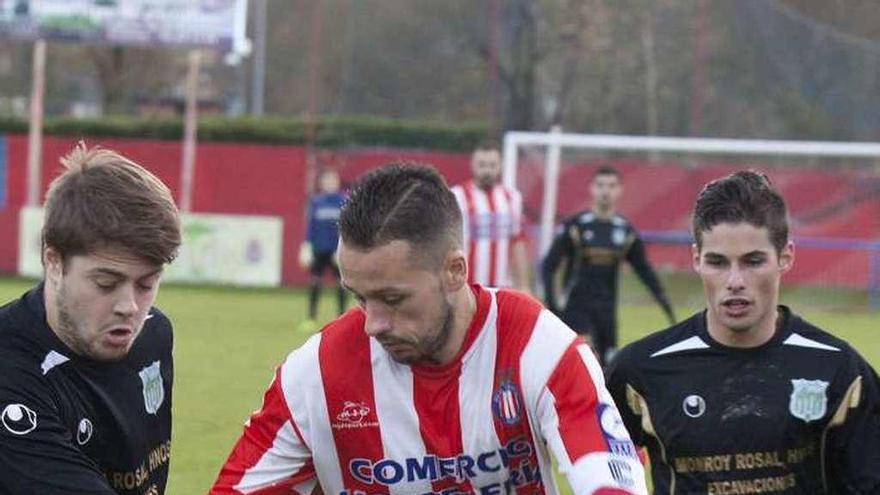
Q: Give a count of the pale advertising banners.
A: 2